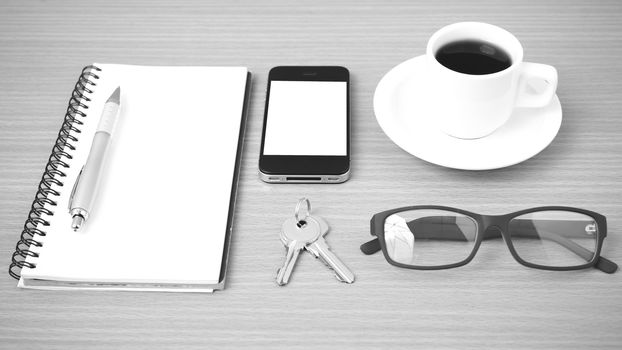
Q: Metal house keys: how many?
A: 2